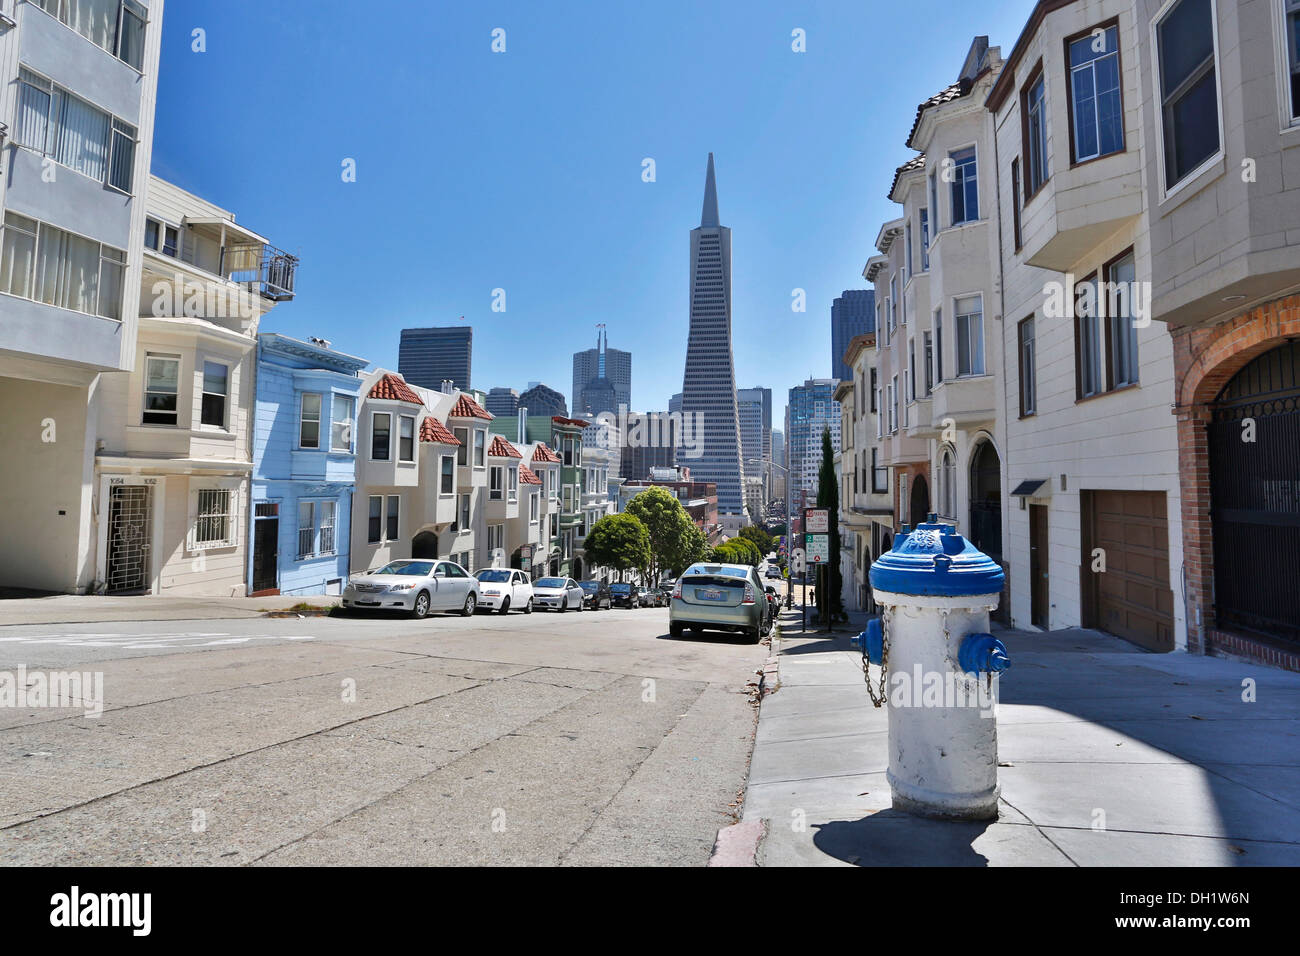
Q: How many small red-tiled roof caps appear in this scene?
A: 6